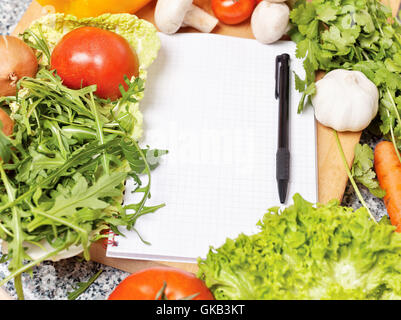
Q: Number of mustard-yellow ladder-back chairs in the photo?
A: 0